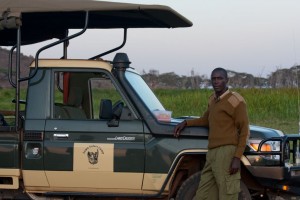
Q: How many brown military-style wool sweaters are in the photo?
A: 1